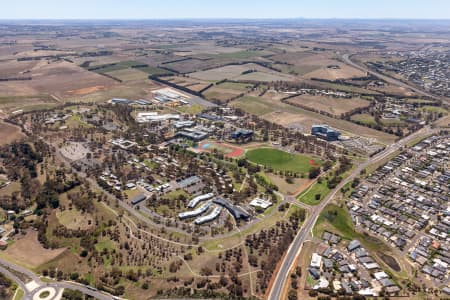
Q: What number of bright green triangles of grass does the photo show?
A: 1